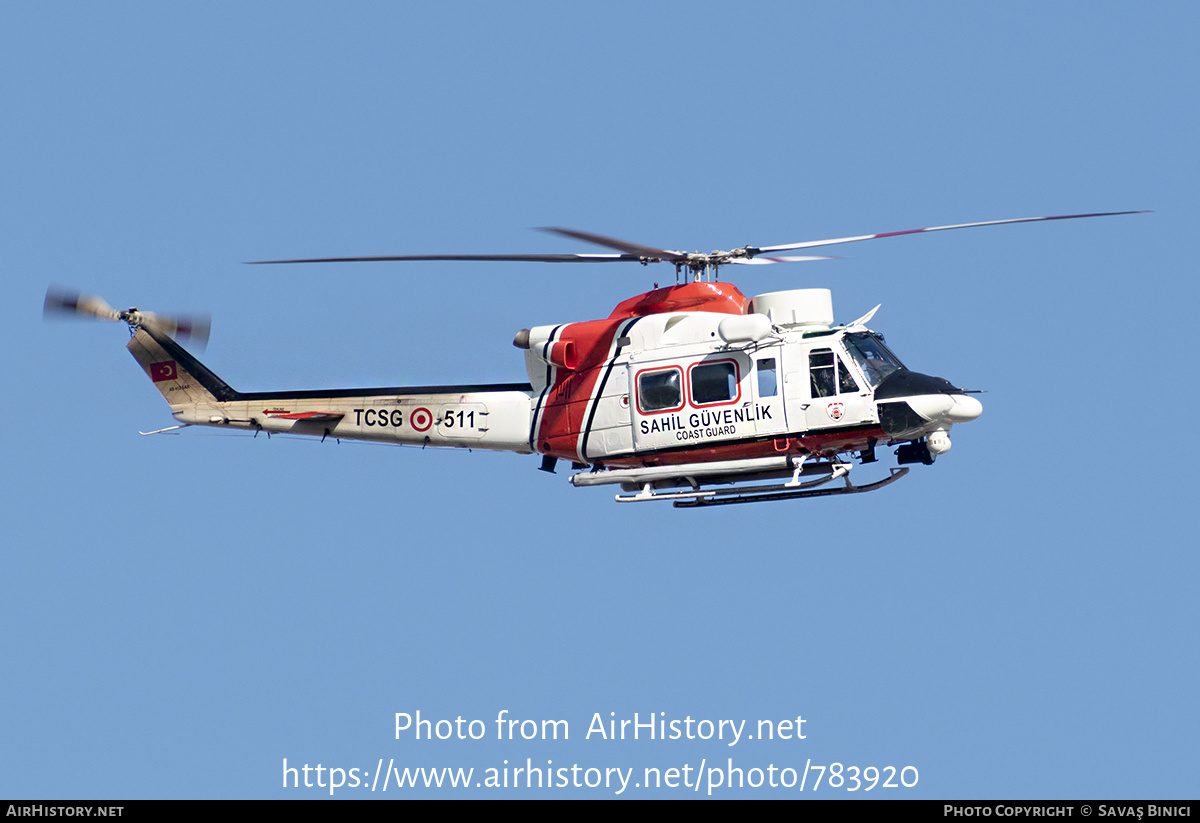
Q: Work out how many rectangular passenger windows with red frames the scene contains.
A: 2